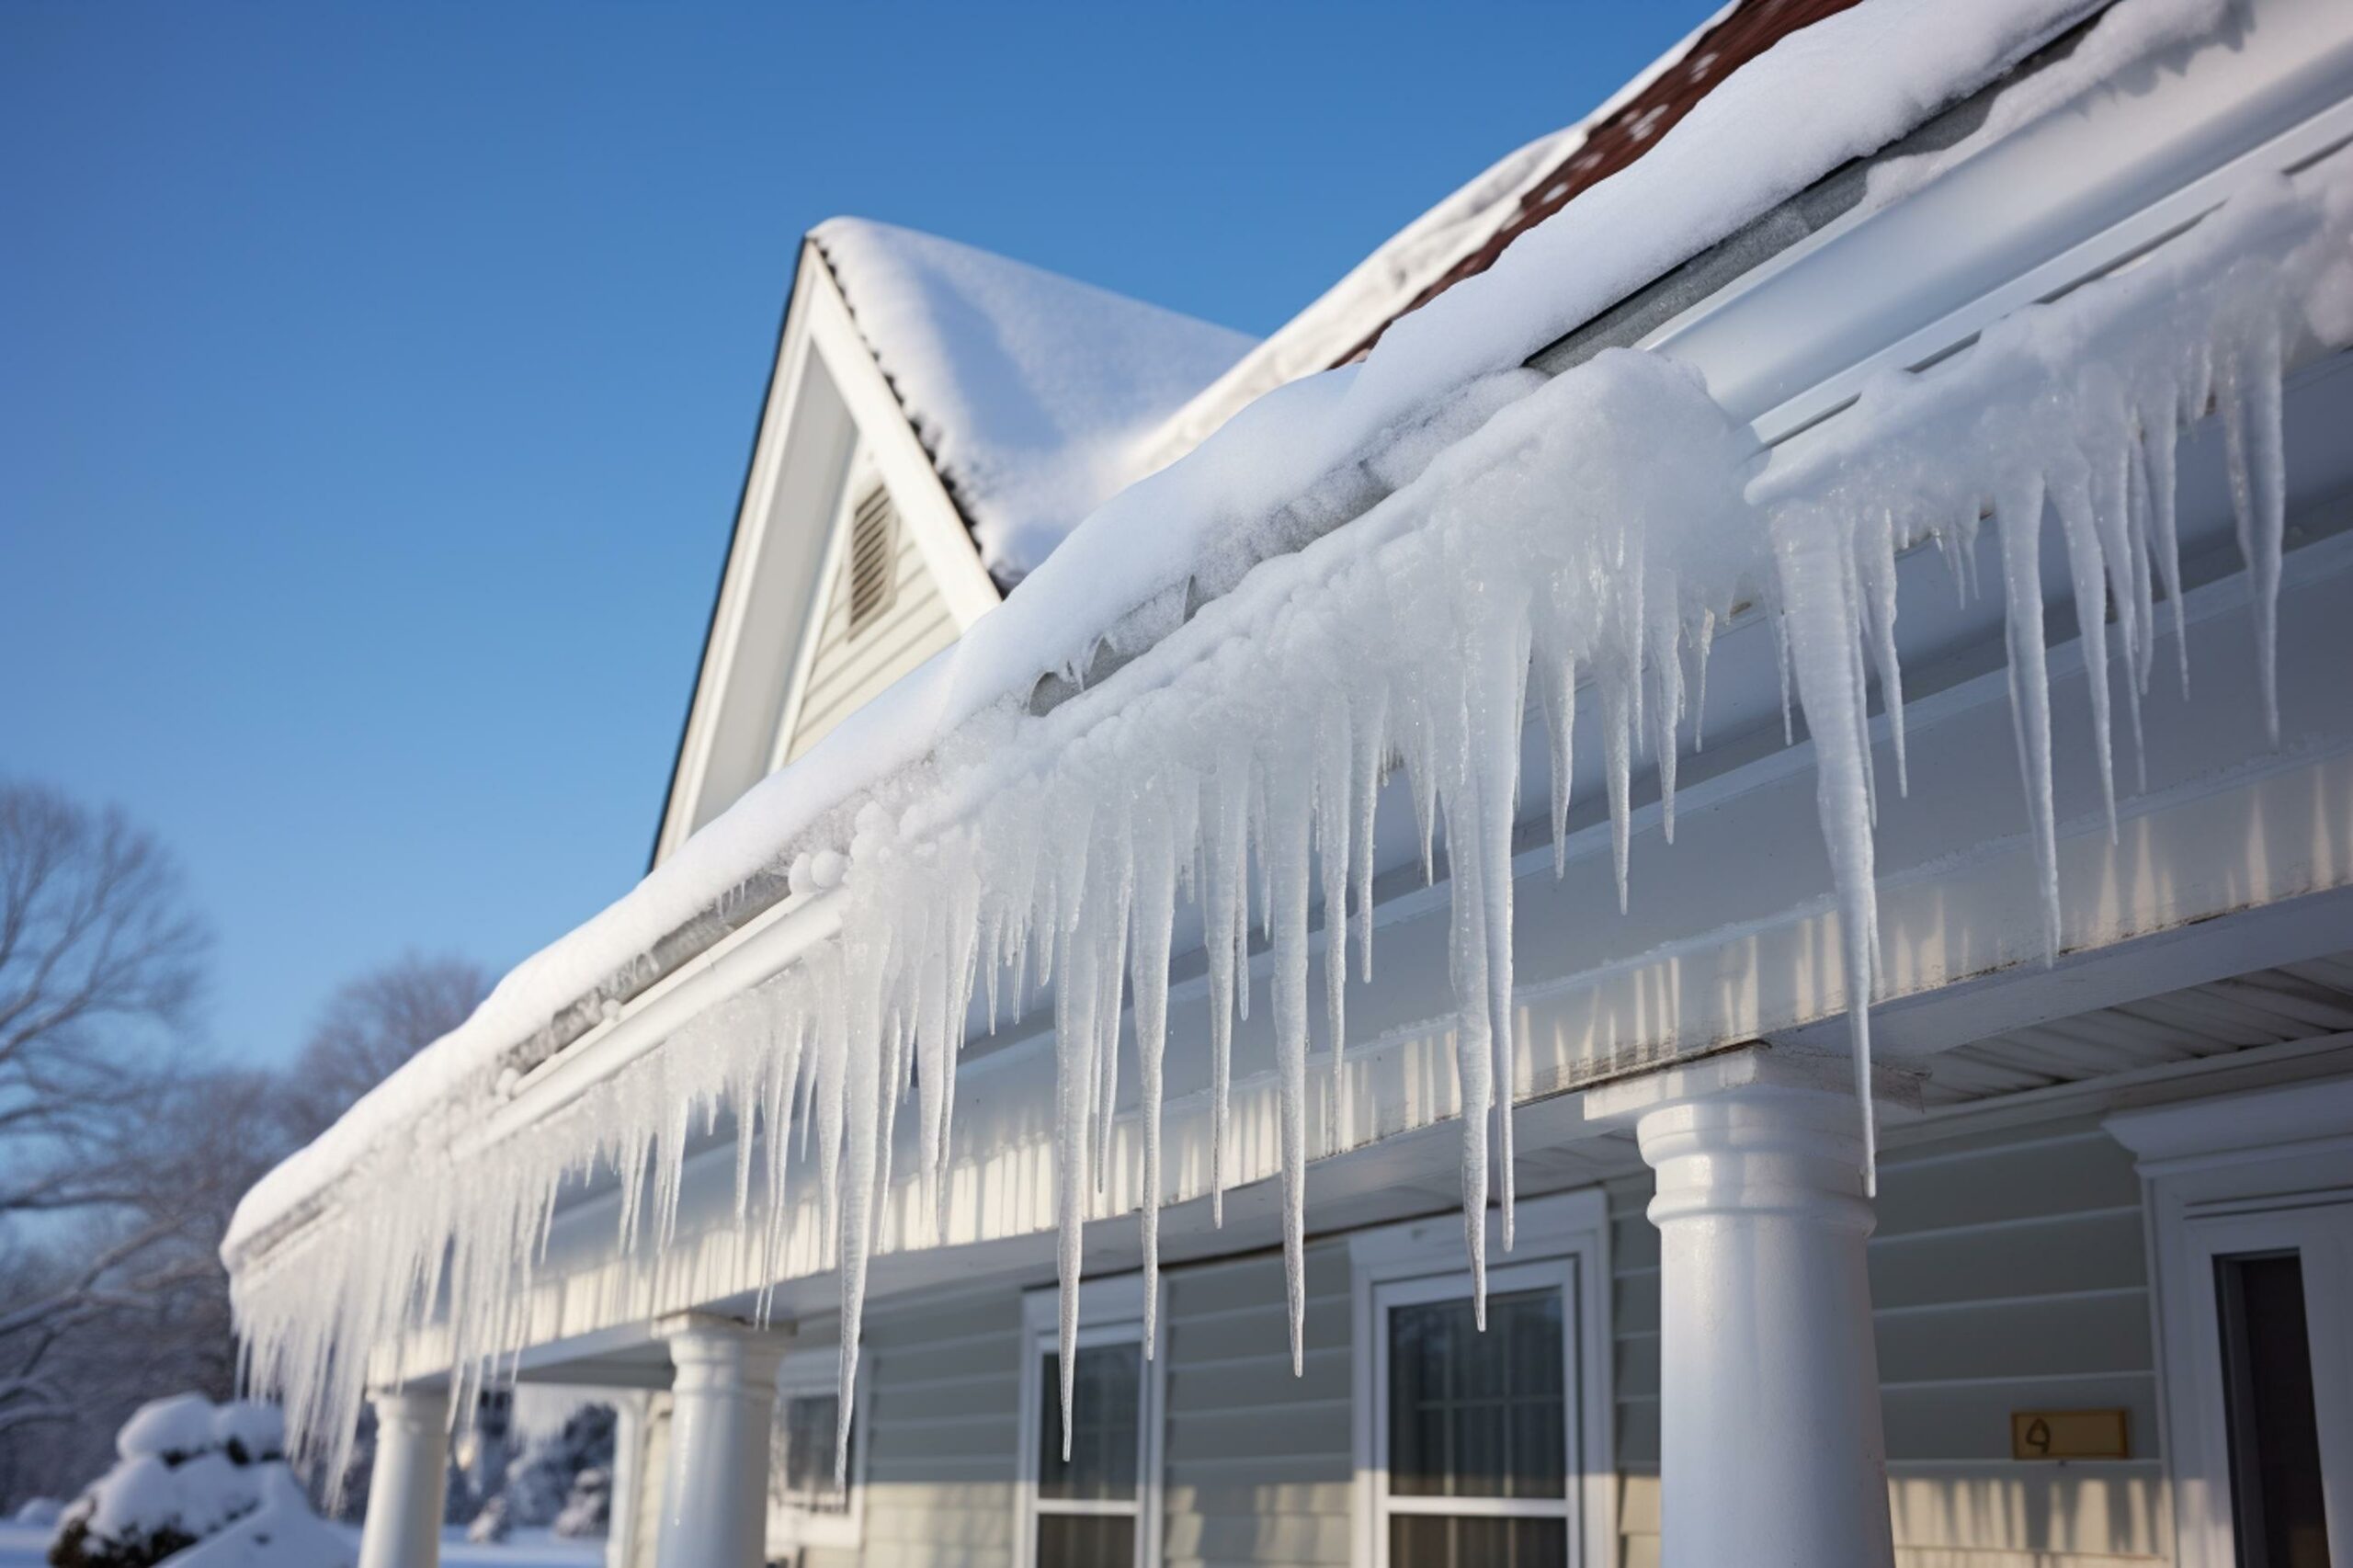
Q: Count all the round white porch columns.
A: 3